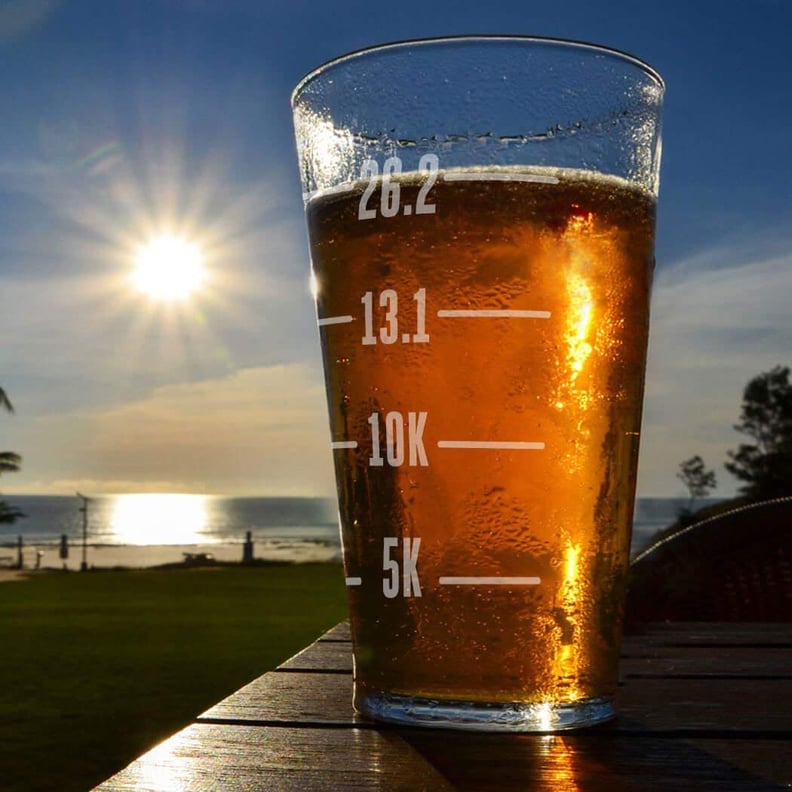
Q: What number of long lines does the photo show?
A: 4